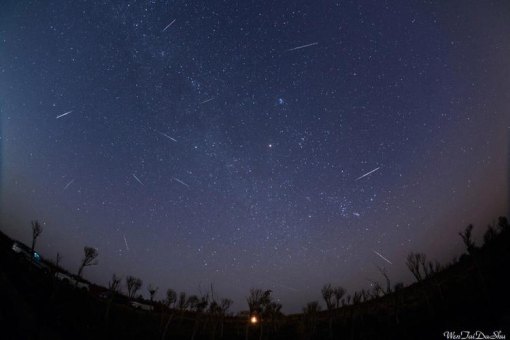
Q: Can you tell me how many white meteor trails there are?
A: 11